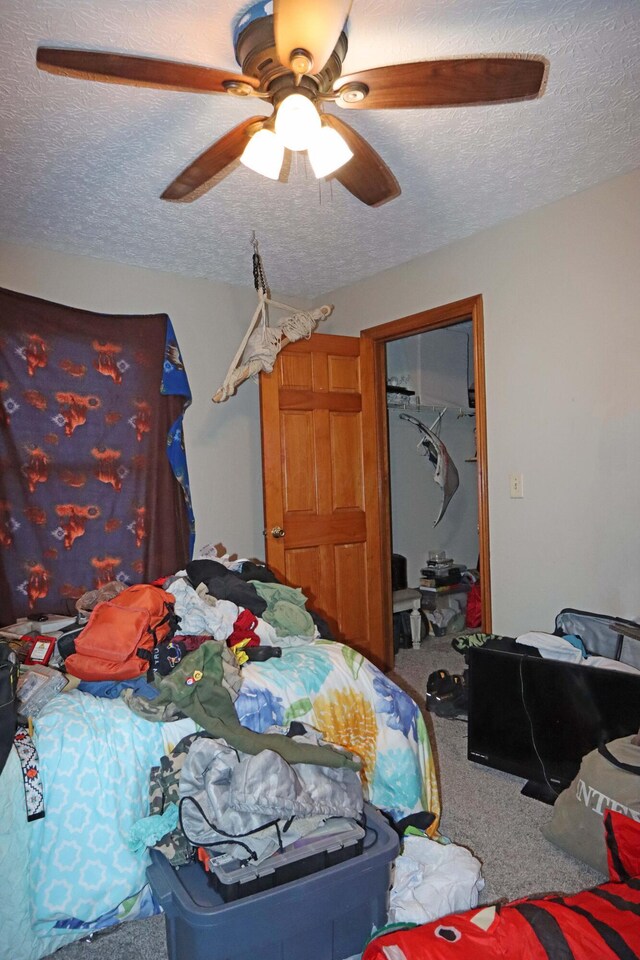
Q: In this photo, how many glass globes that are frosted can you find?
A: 3